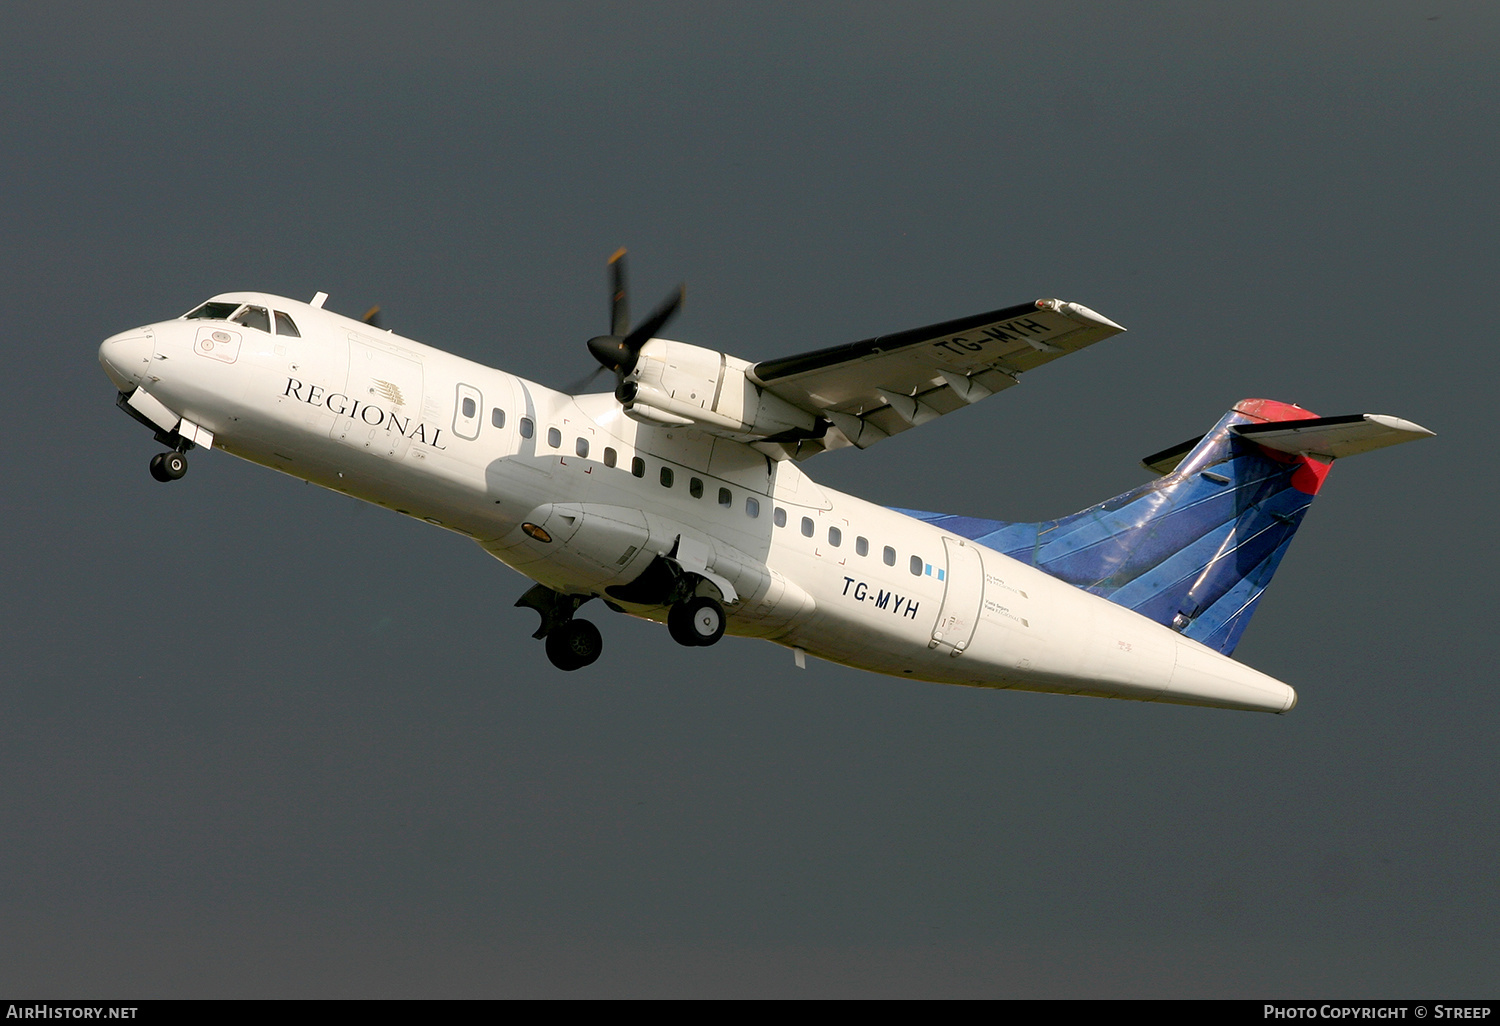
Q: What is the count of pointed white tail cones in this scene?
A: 1